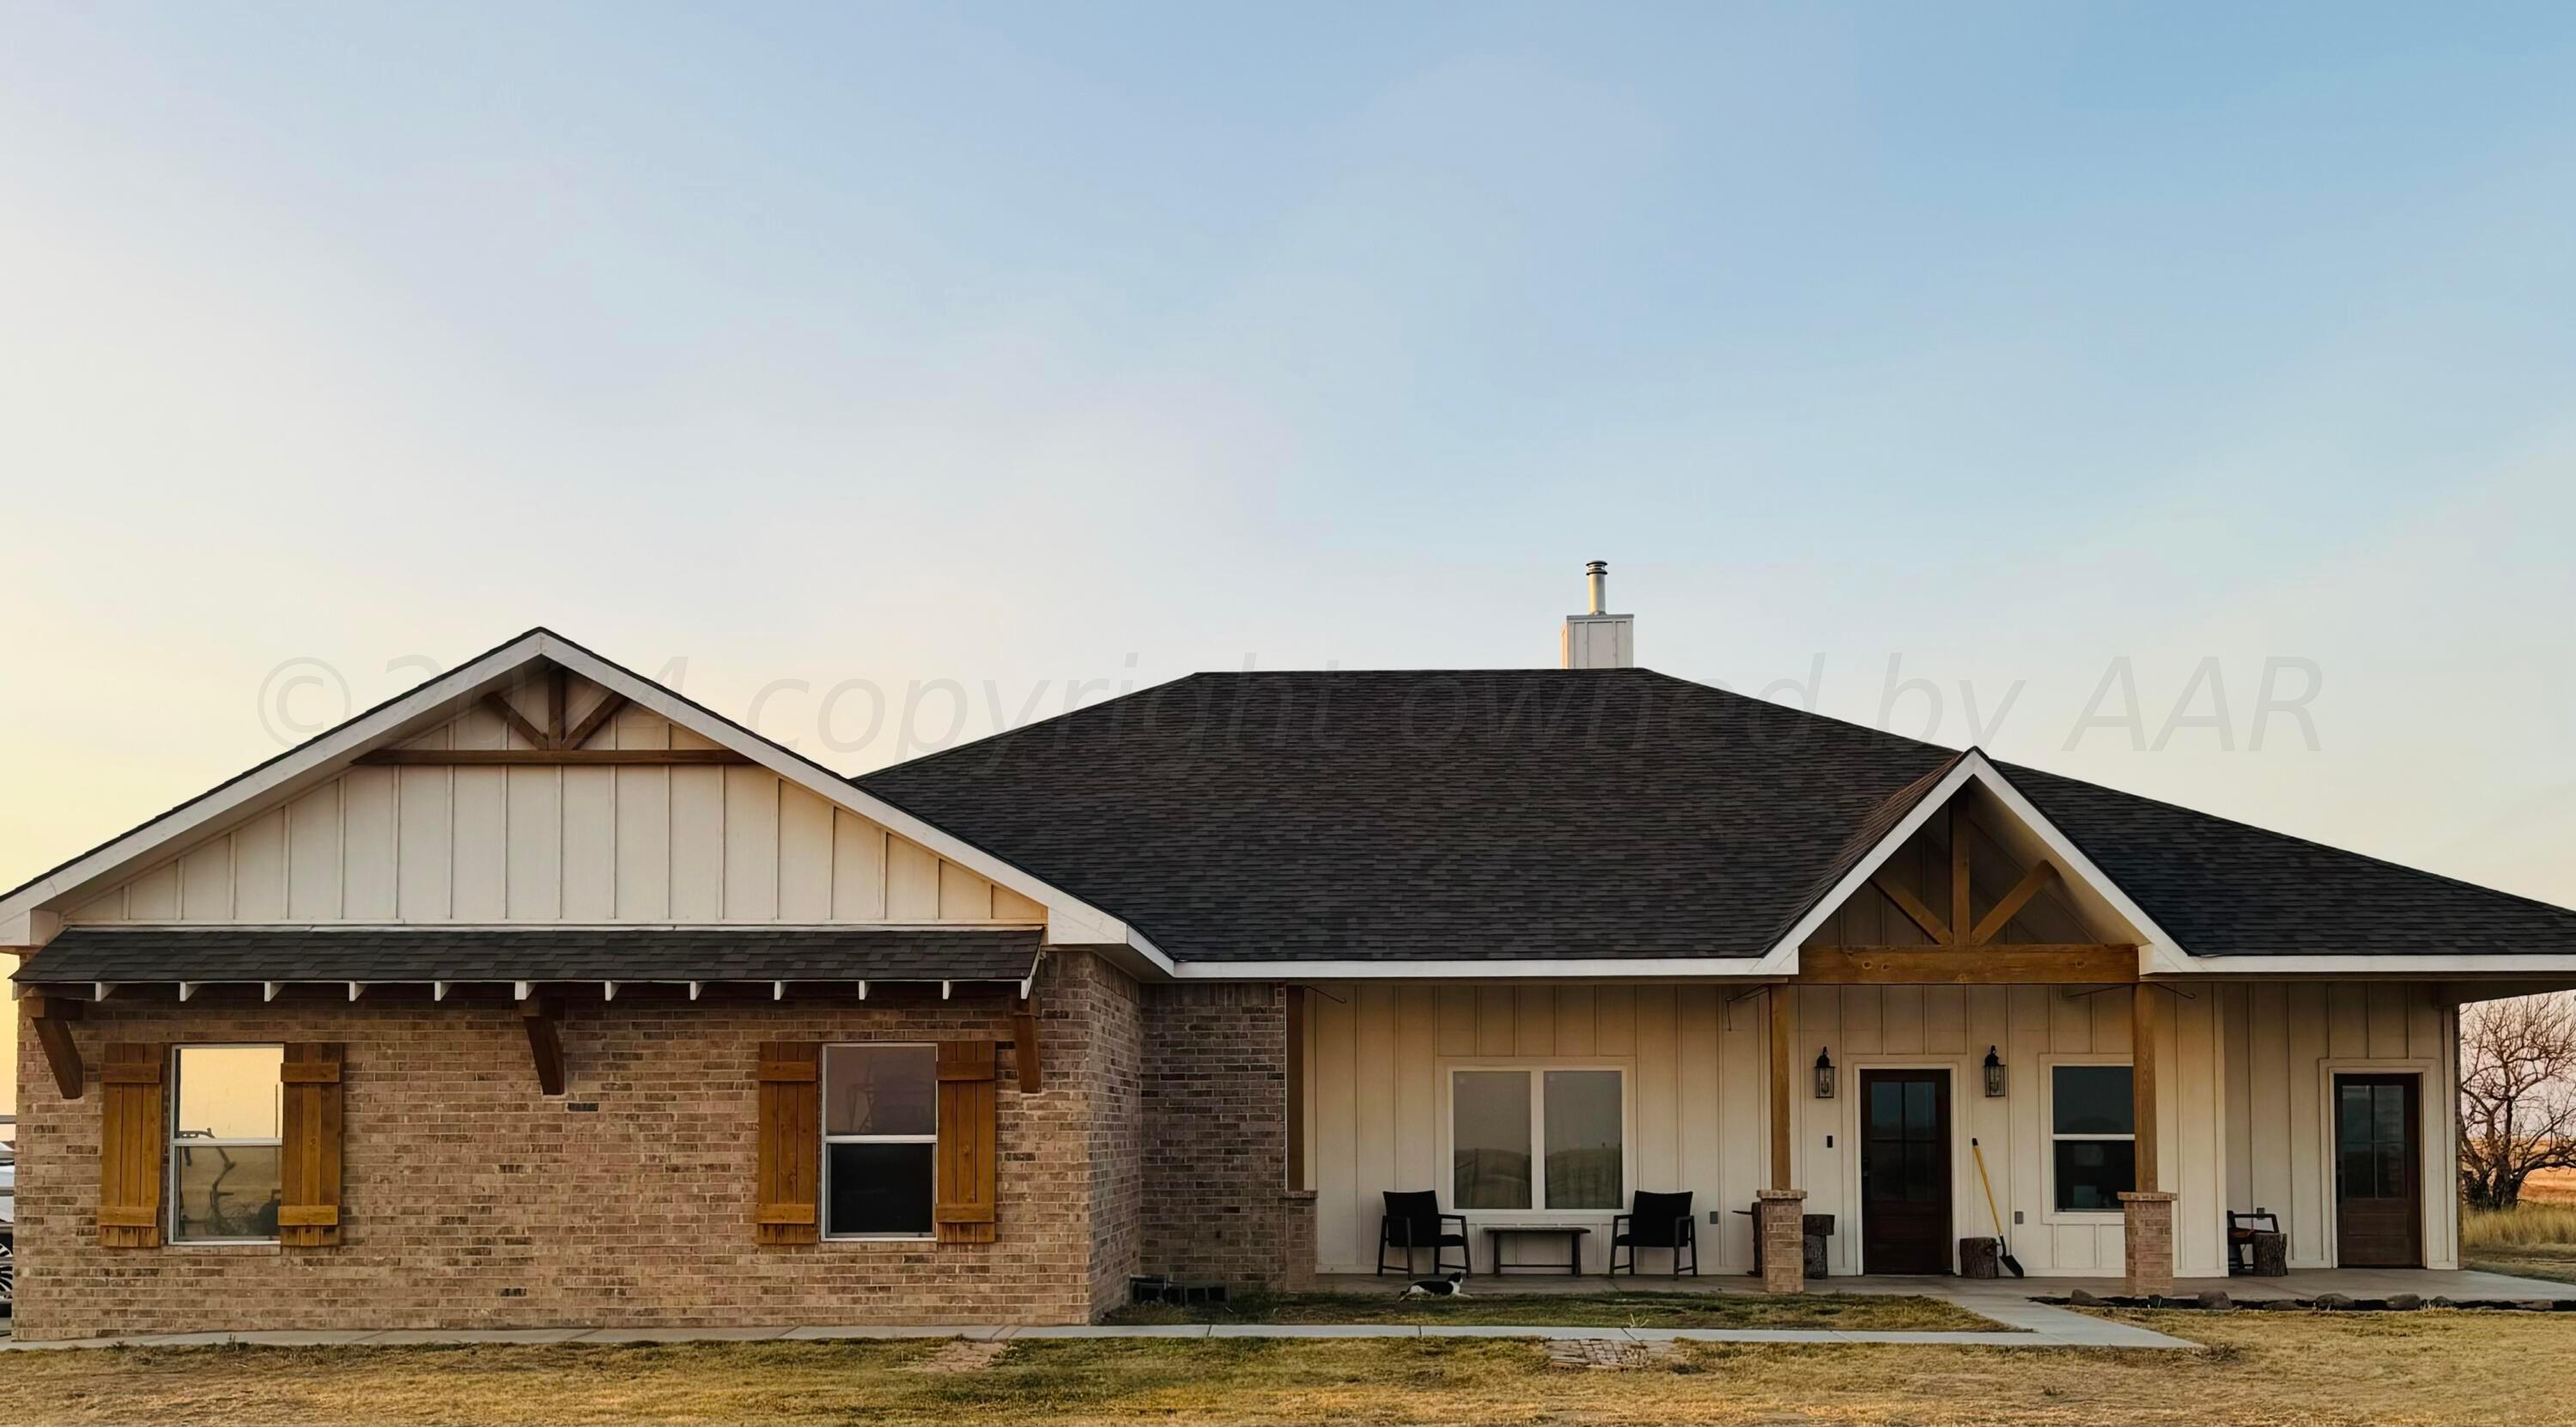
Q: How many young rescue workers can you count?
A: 0